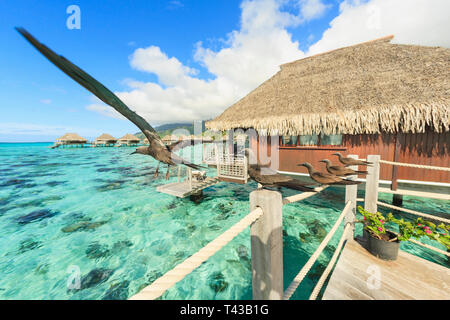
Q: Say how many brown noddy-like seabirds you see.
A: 5